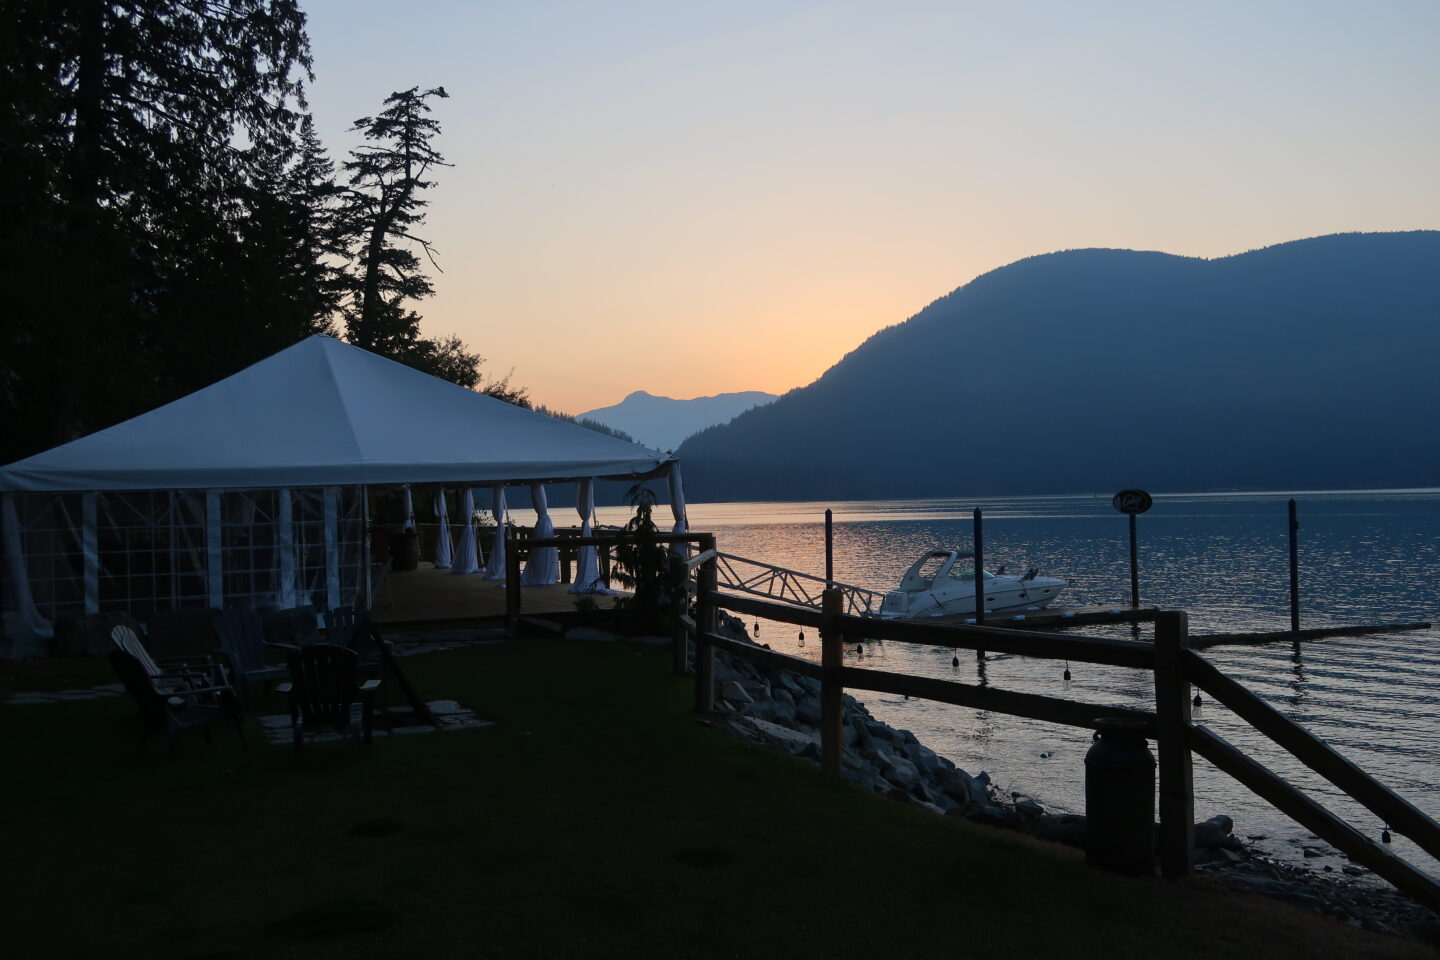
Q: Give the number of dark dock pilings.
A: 4